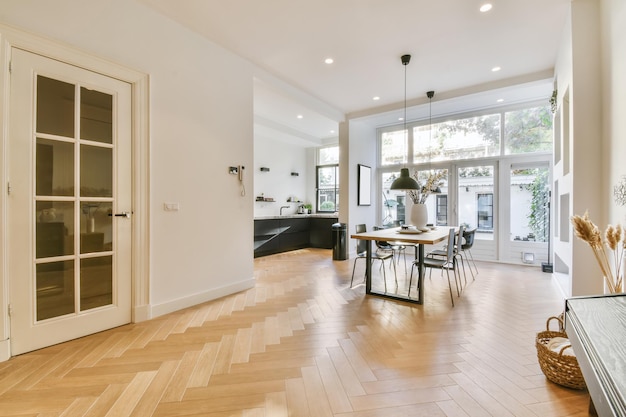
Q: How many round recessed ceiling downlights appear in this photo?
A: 8